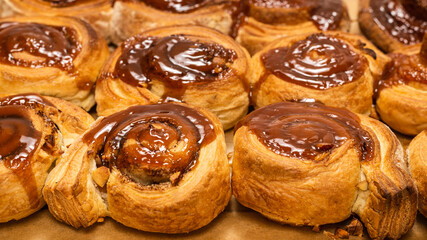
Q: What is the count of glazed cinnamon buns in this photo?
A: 12